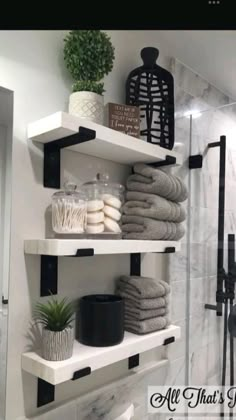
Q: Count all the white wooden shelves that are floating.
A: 3